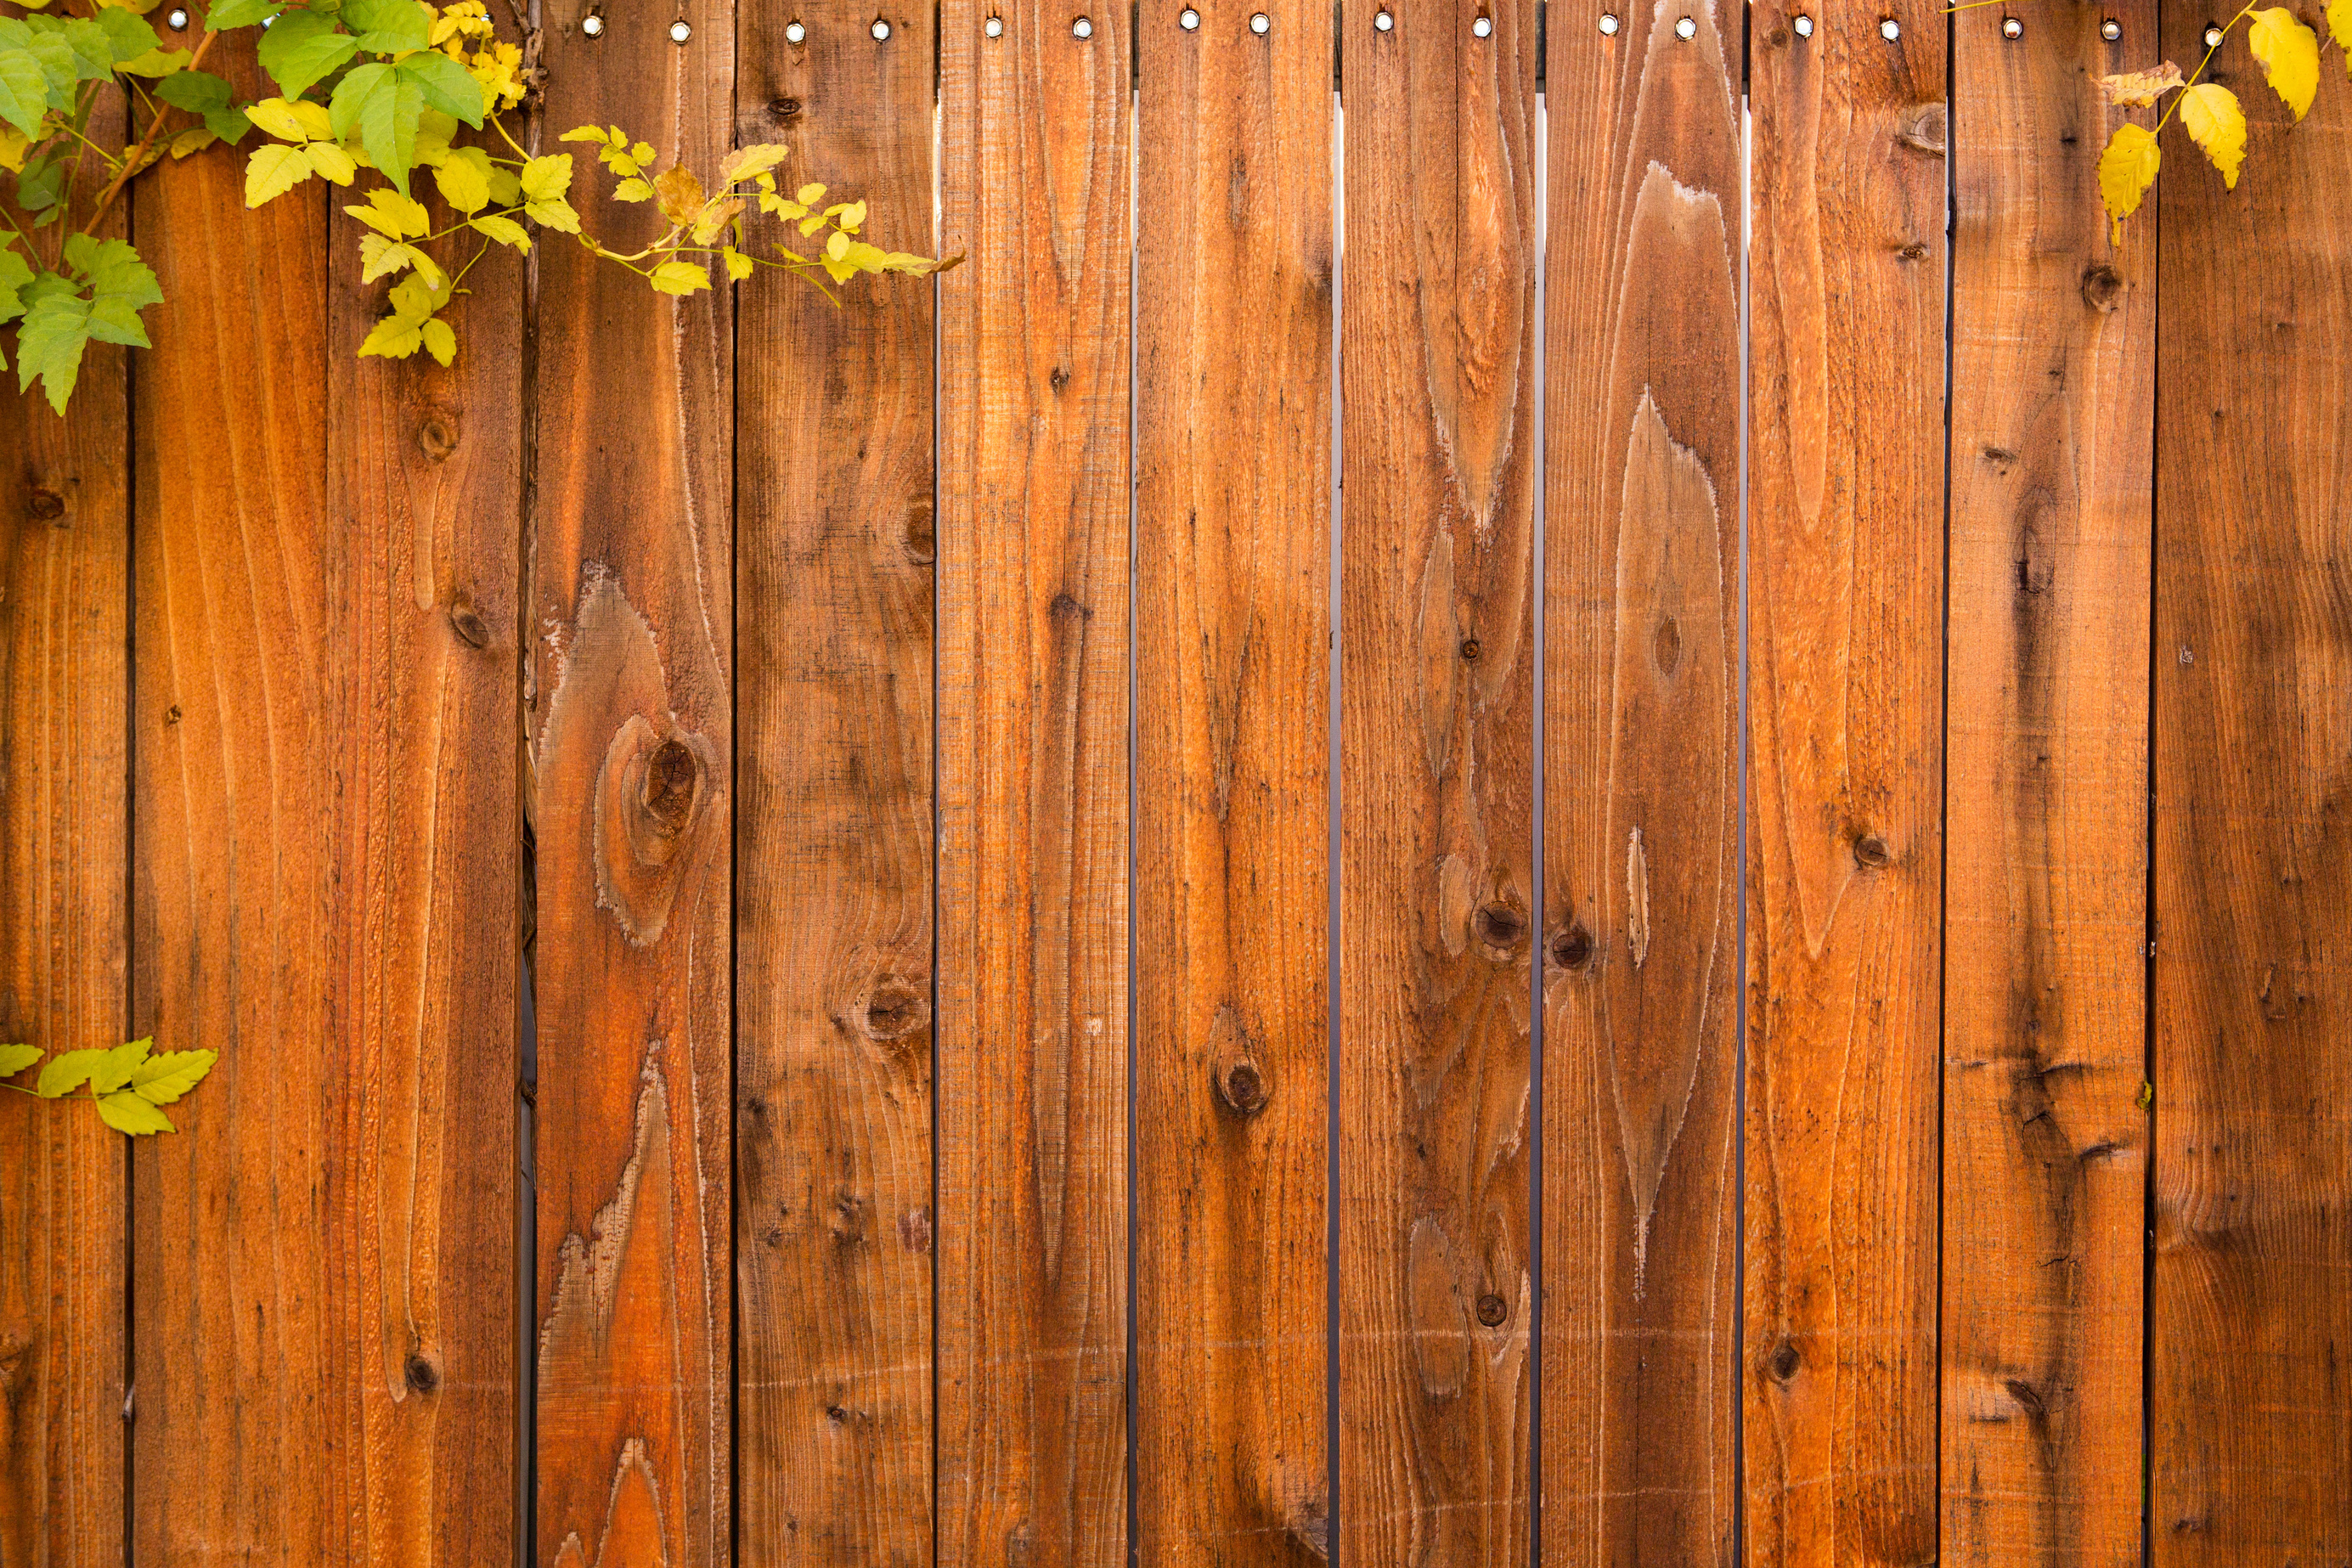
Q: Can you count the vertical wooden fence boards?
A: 12